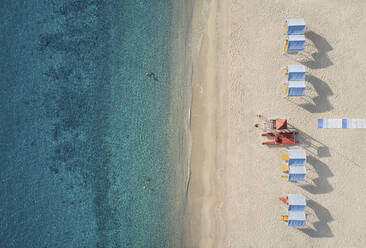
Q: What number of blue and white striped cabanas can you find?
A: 8